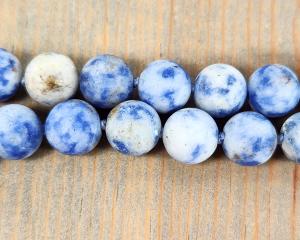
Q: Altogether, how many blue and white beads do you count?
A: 11